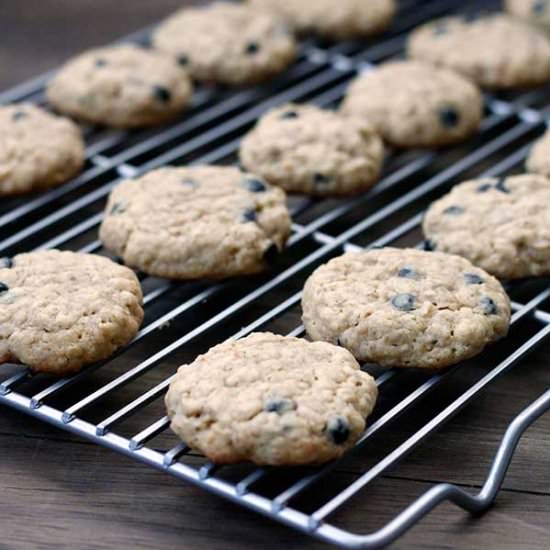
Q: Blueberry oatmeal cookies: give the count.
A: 14